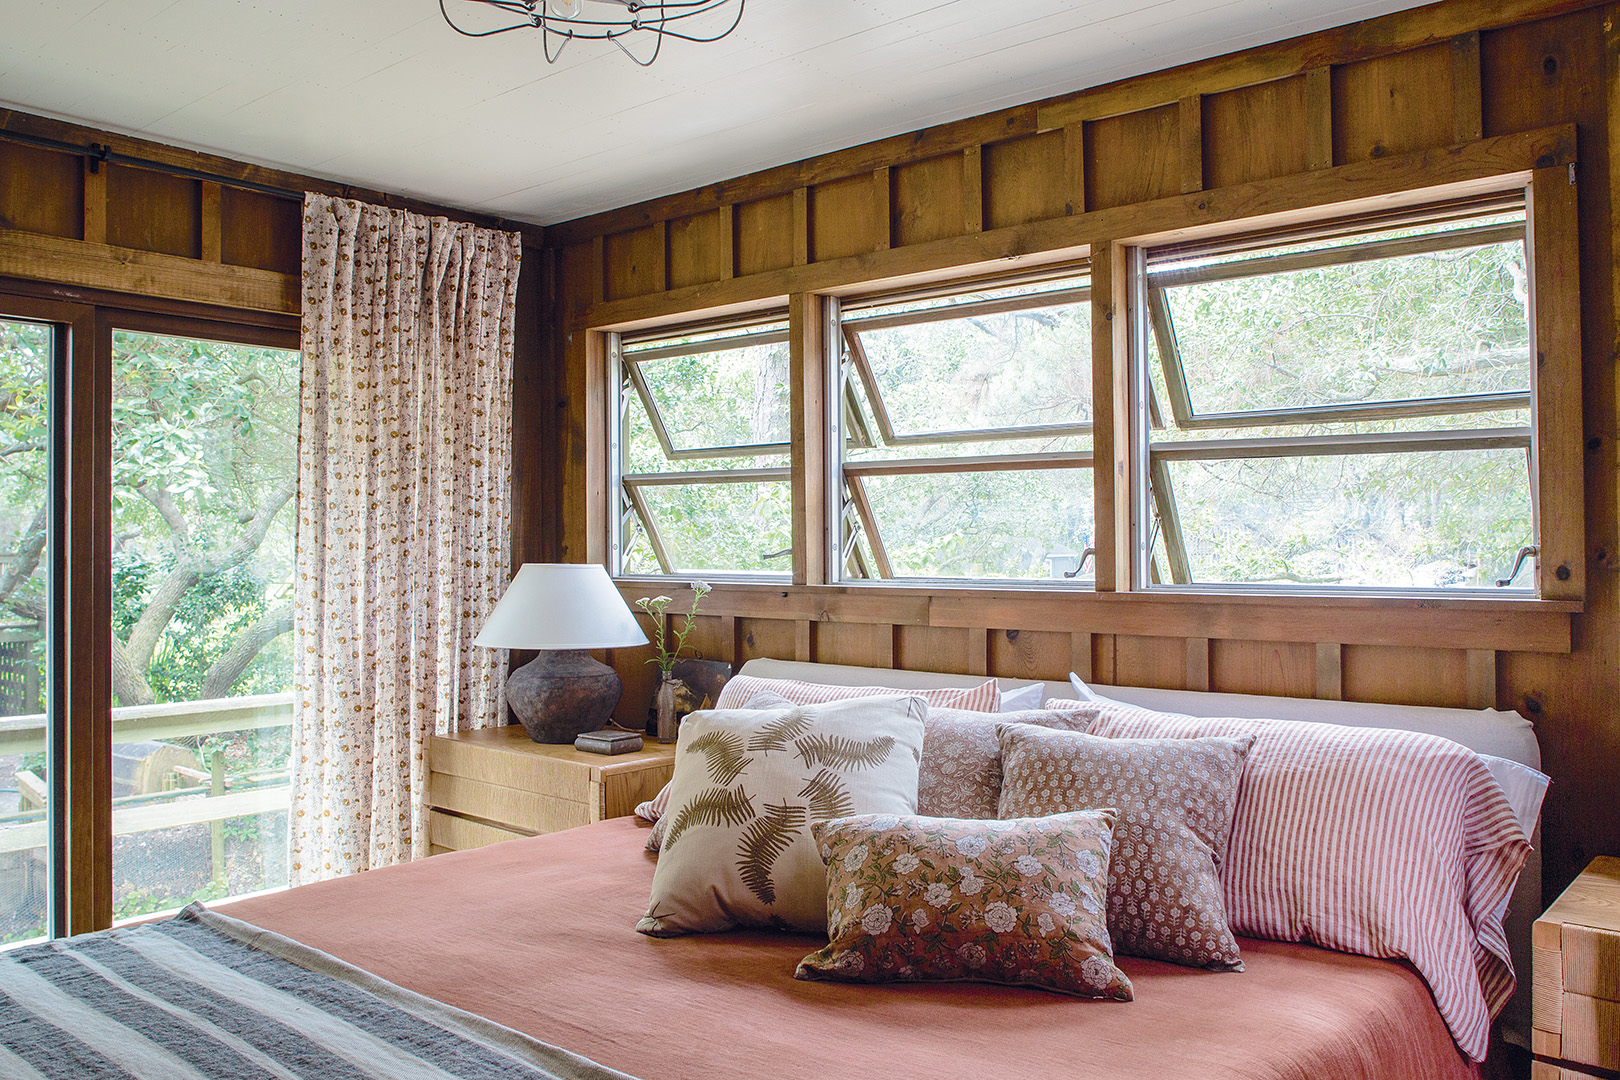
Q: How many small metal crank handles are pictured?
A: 3